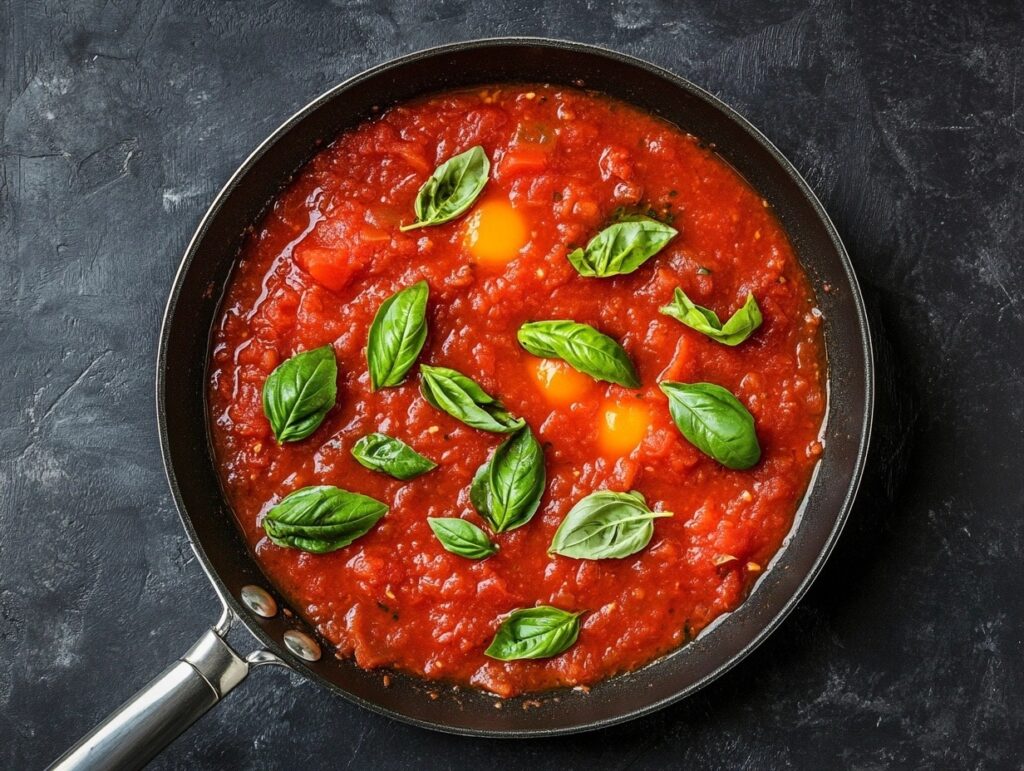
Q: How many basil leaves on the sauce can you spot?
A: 14